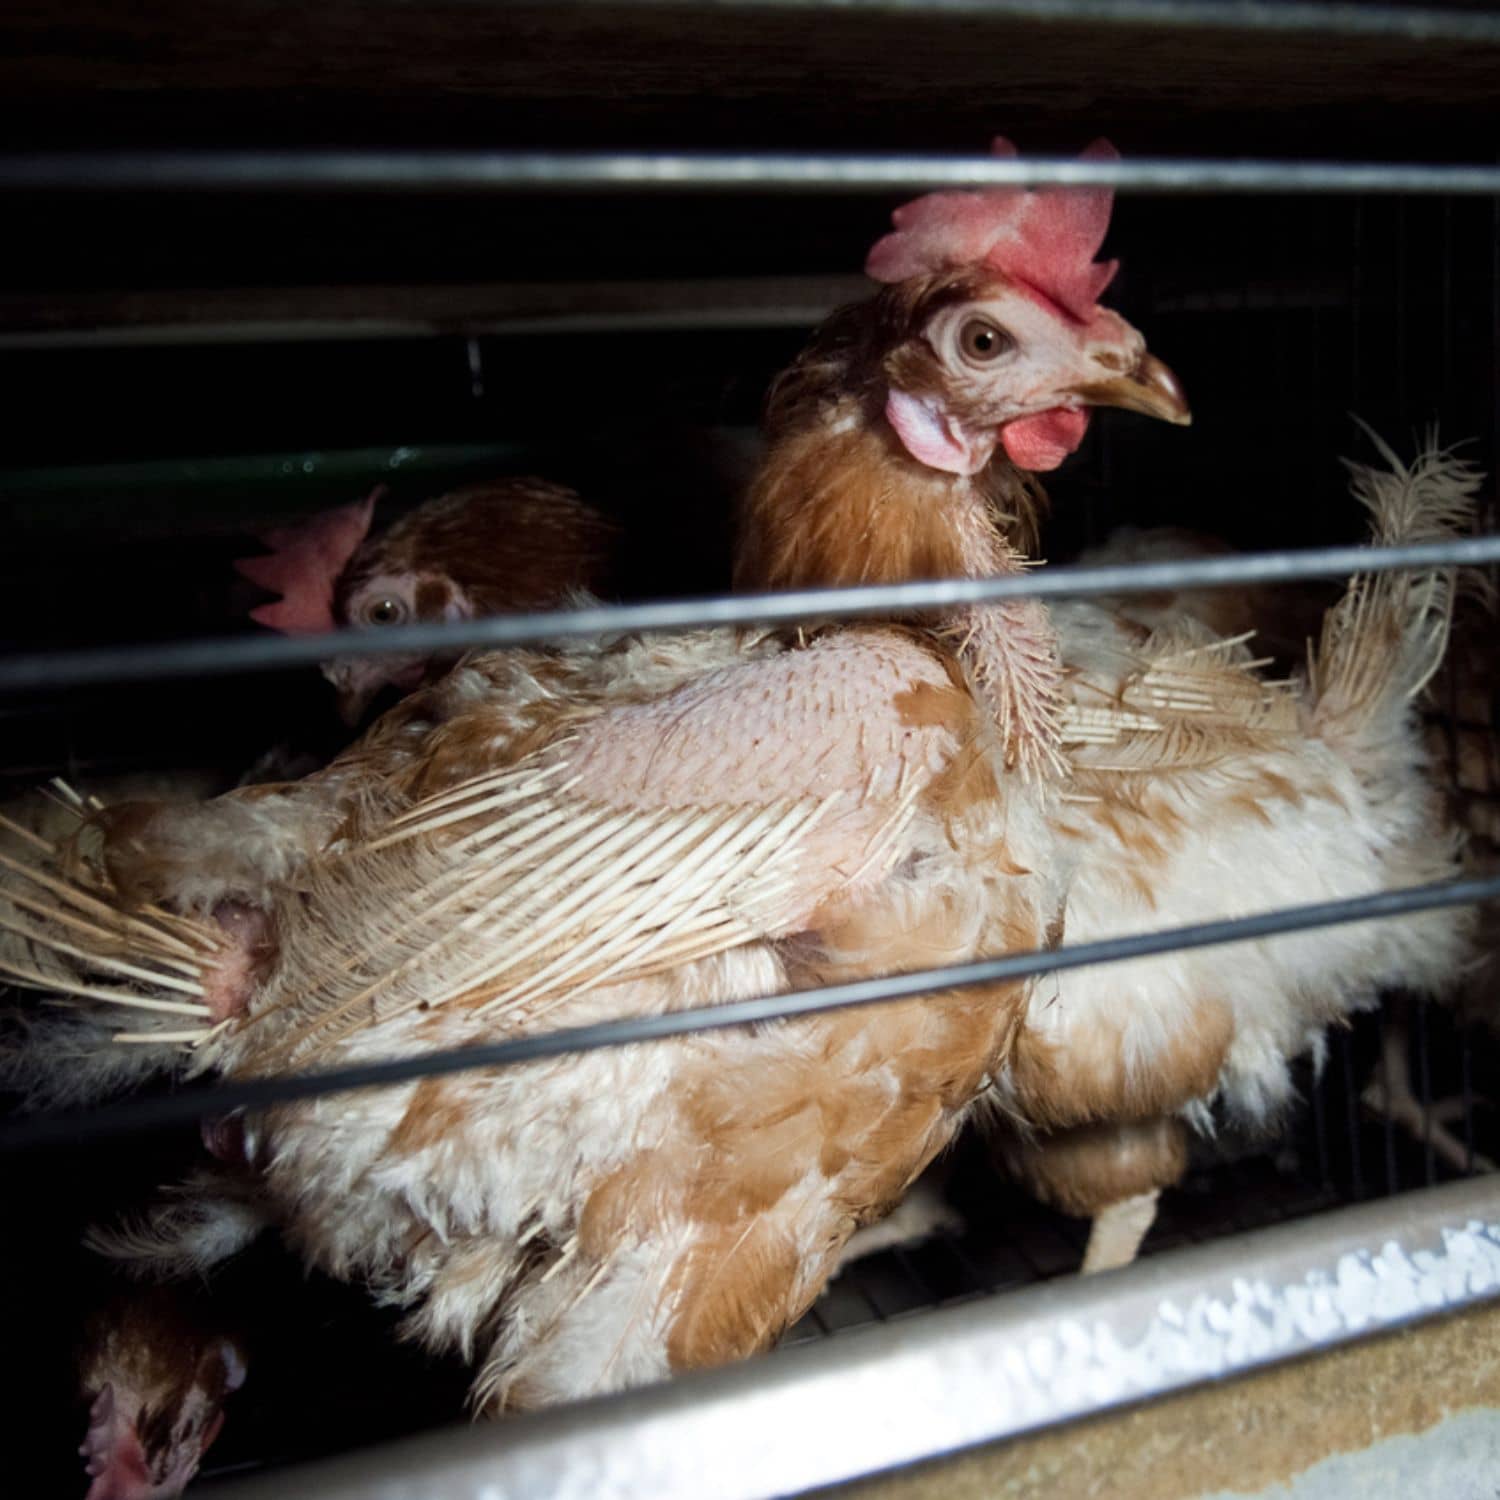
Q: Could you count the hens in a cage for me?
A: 4